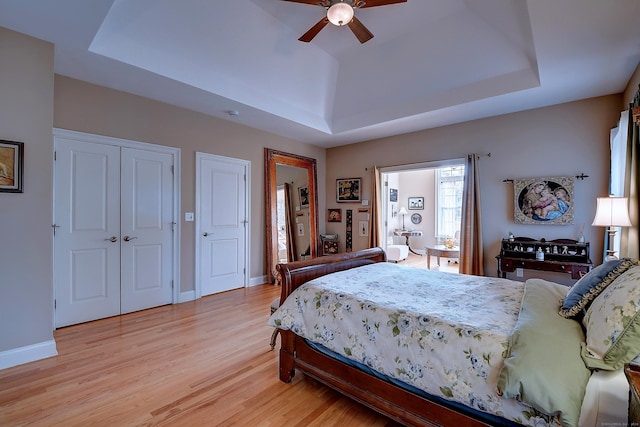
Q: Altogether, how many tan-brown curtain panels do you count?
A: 2